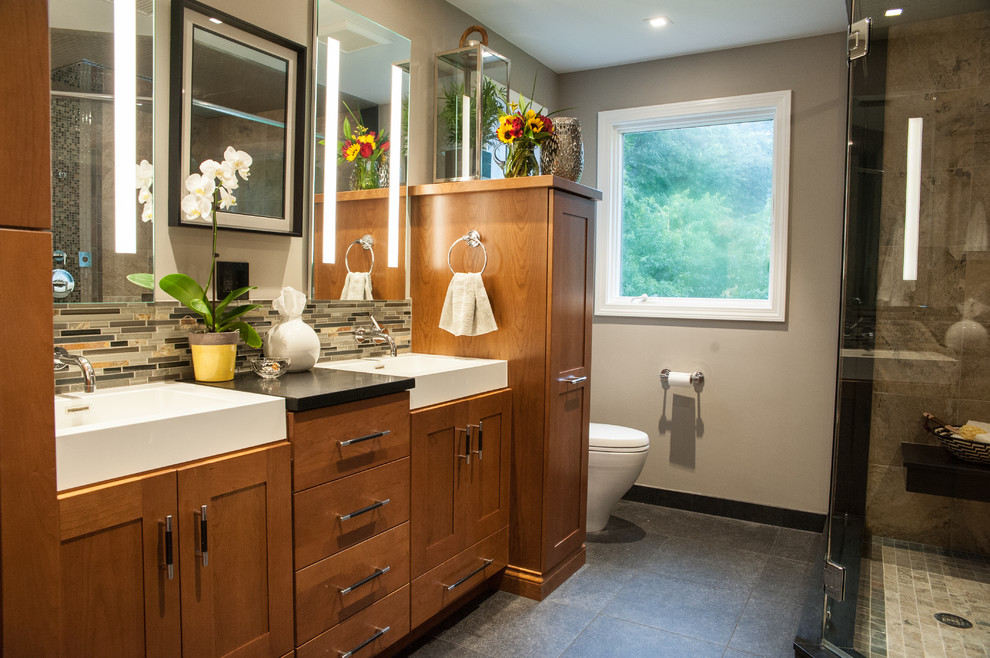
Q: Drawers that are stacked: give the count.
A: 4